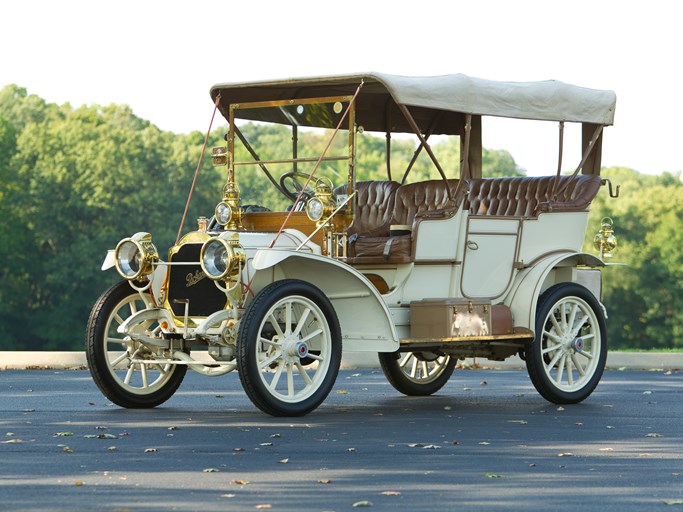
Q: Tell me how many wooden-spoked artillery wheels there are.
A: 4